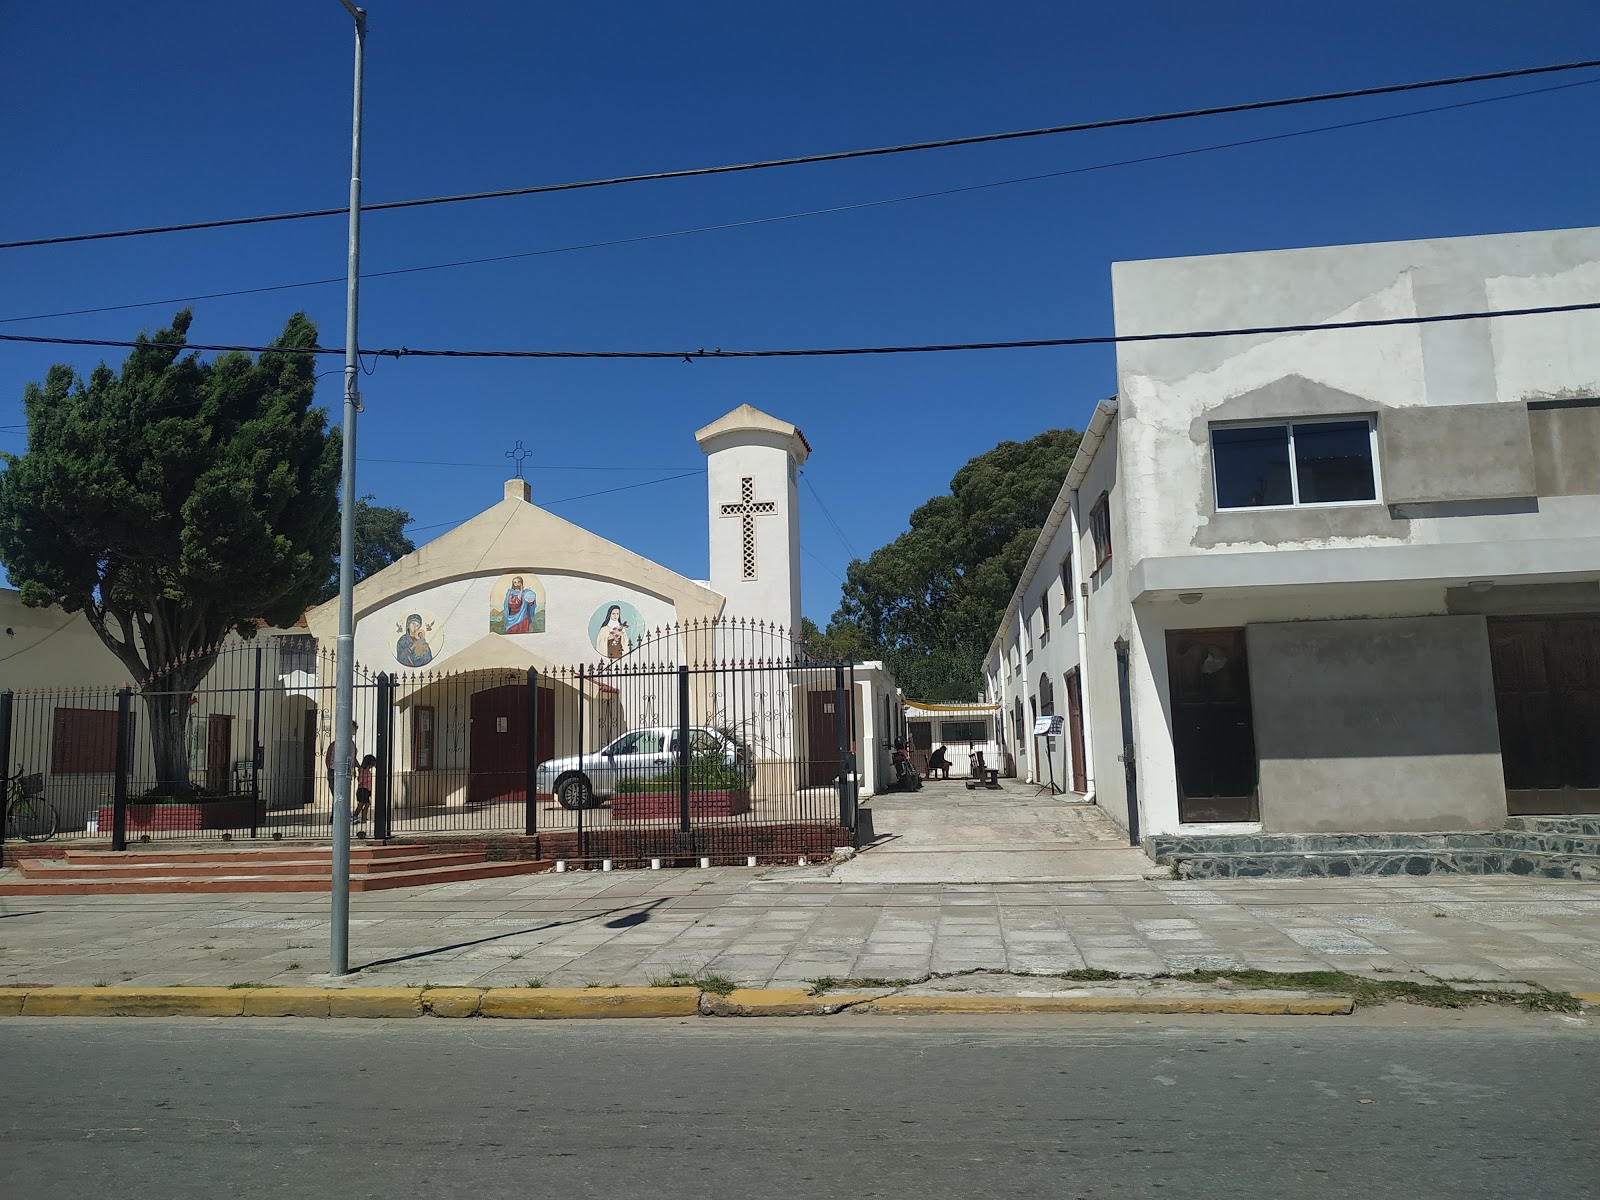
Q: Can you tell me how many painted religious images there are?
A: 3